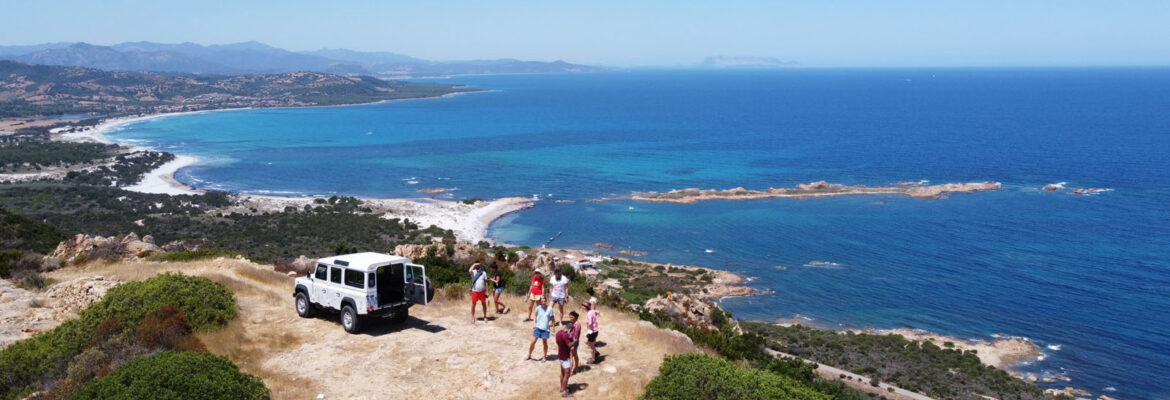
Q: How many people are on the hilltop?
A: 9